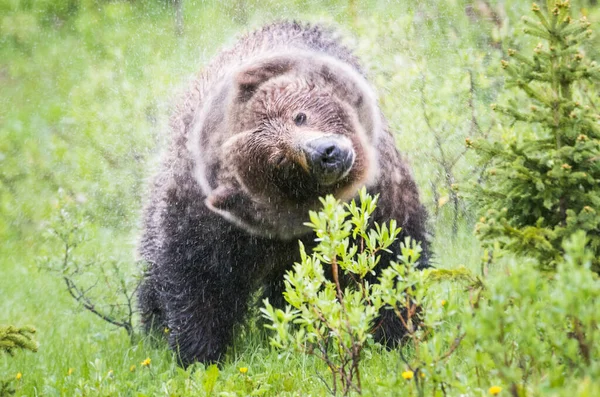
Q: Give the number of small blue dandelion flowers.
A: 0